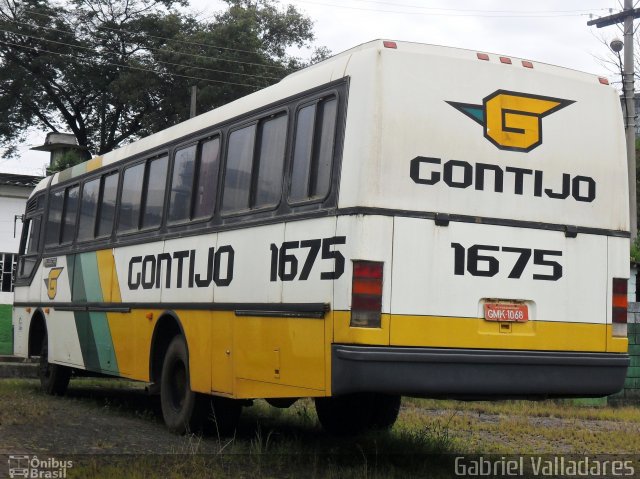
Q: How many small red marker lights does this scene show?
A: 5